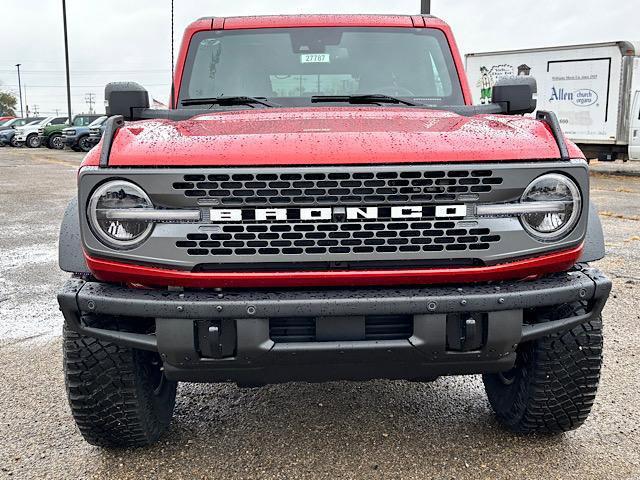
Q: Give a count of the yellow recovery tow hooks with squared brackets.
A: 0